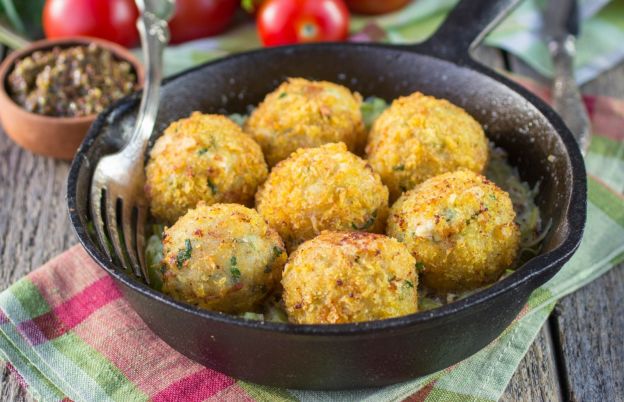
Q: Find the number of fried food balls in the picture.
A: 7